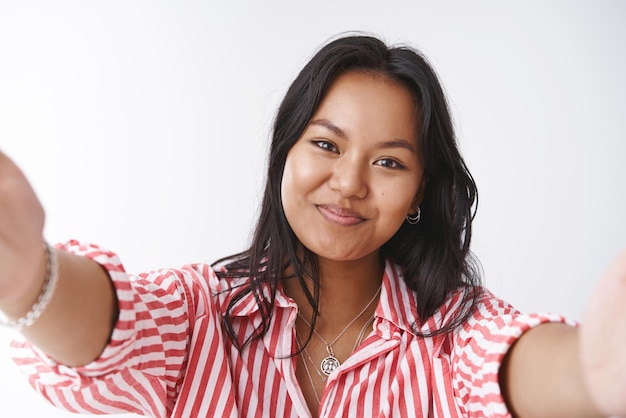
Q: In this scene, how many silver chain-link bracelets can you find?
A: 1